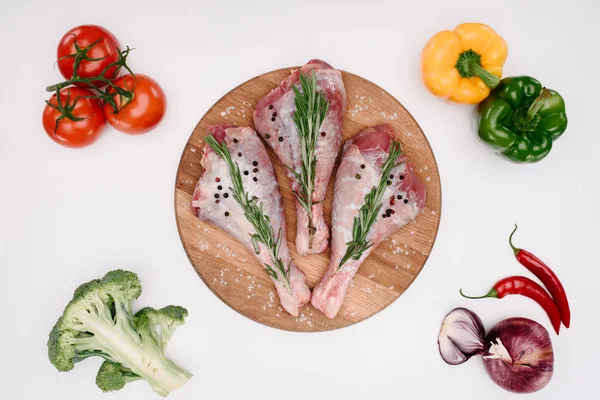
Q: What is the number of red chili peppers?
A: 2